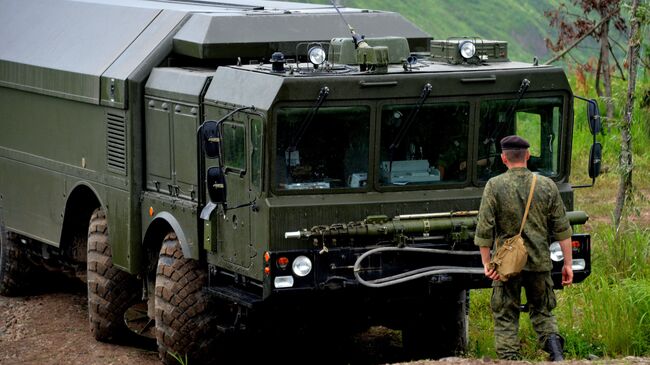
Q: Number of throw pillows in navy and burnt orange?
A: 0